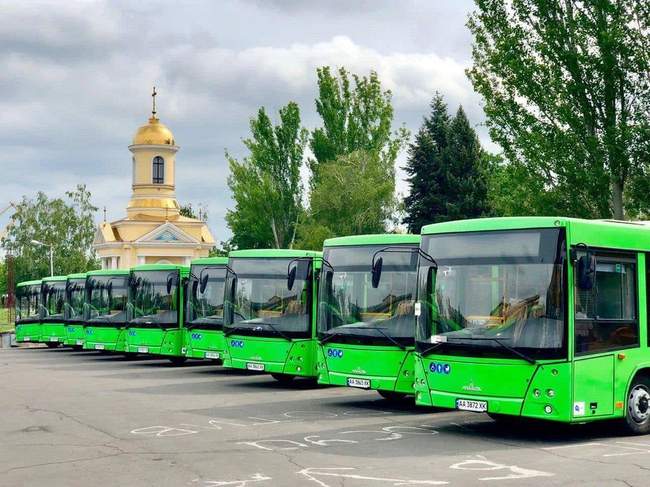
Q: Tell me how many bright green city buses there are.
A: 9